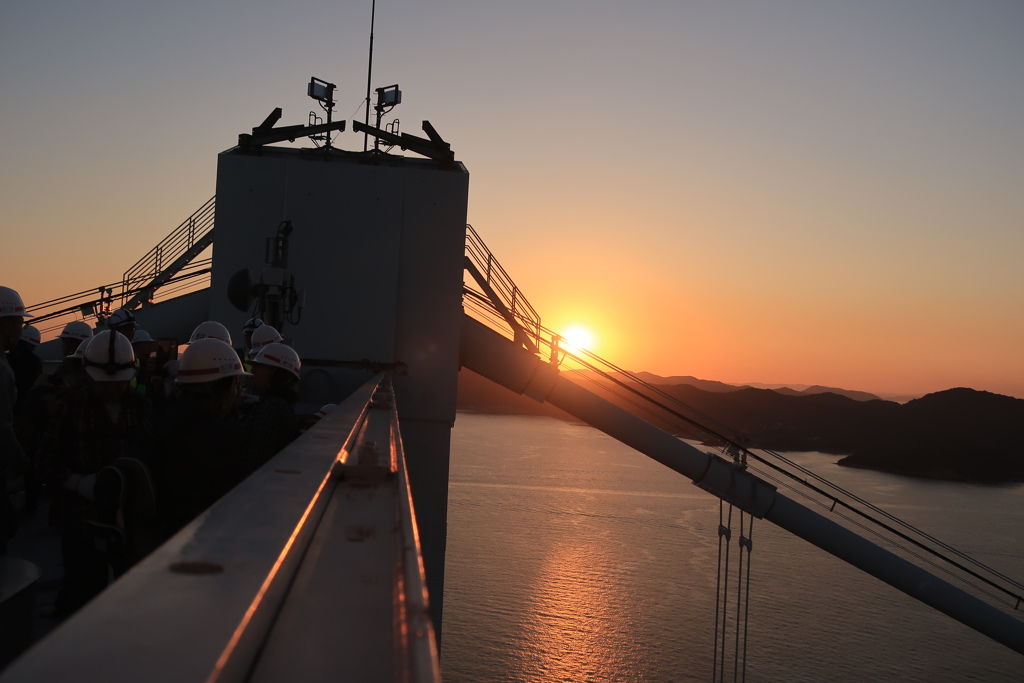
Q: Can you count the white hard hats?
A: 13